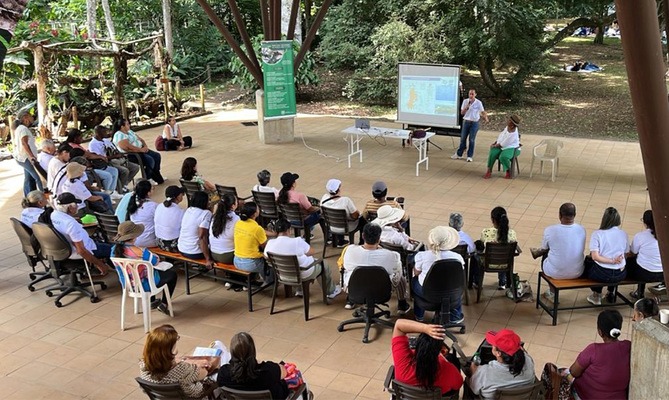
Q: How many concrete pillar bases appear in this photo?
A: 2